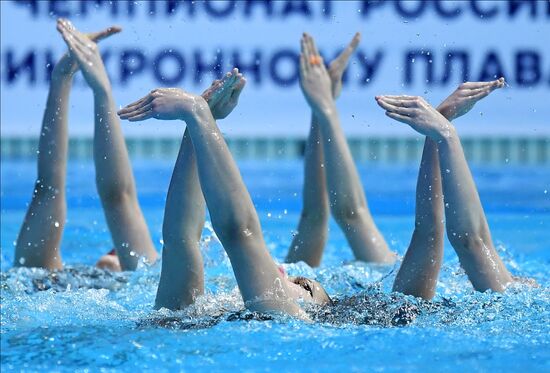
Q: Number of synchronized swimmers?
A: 4